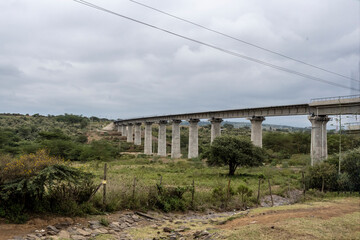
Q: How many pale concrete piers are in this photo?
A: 11